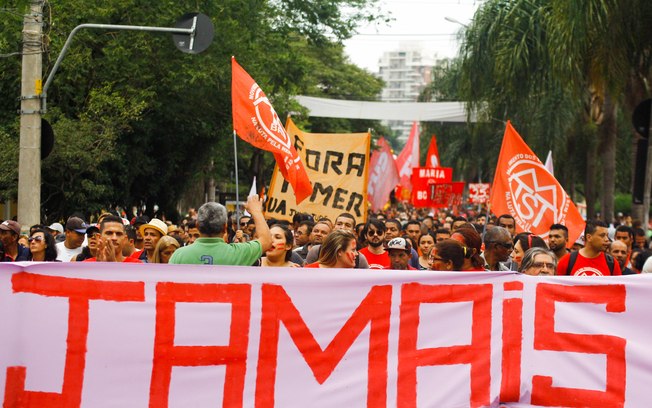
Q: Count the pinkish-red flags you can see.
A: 2